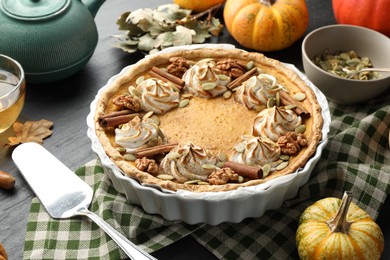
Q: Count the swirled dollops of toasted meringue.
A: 7